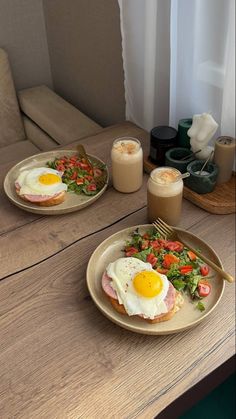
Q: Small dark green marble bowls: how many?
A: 2